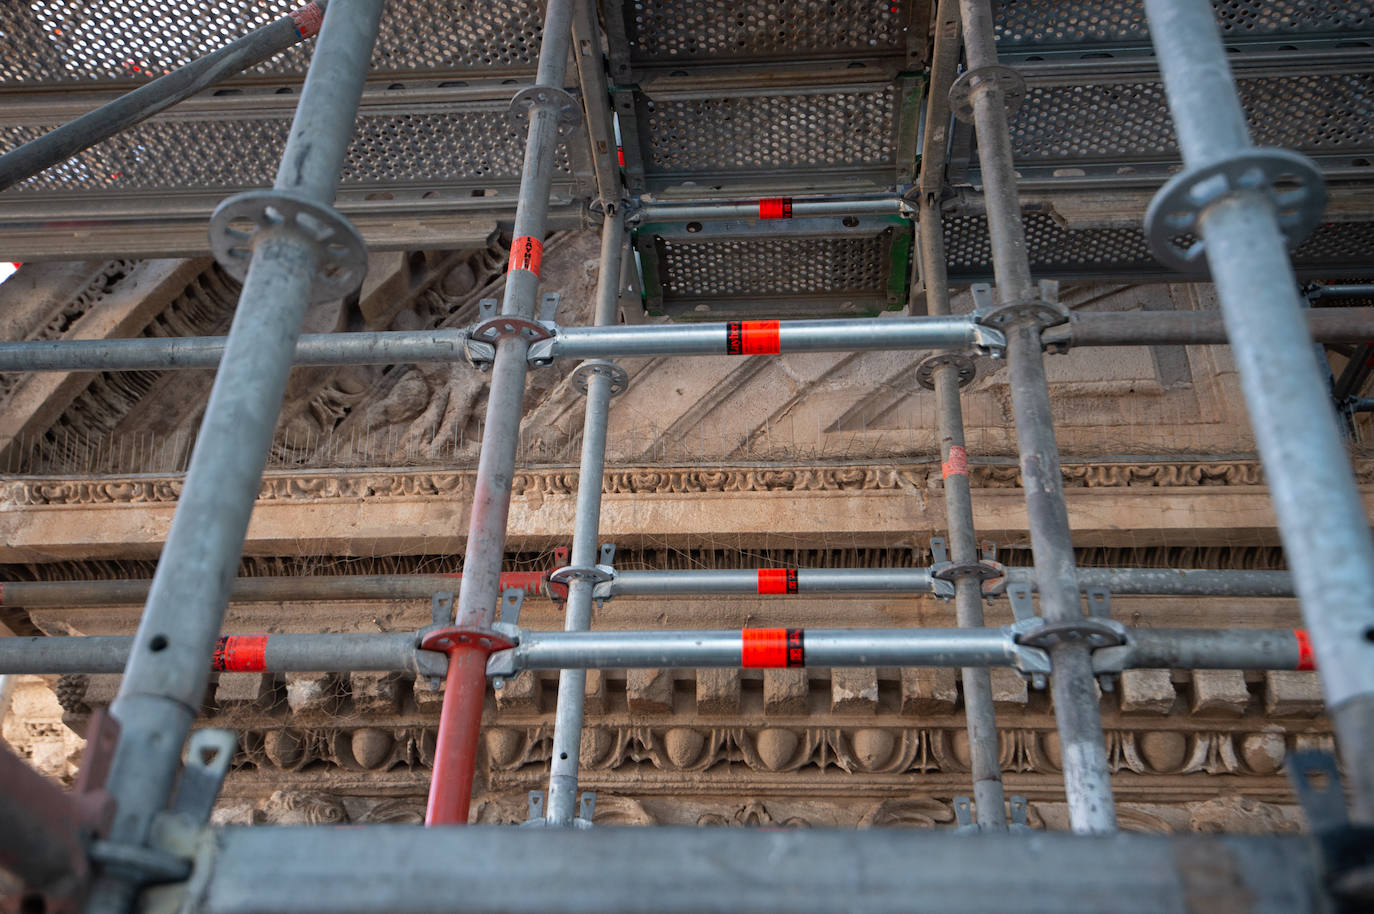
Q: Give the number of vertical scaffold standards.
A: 6